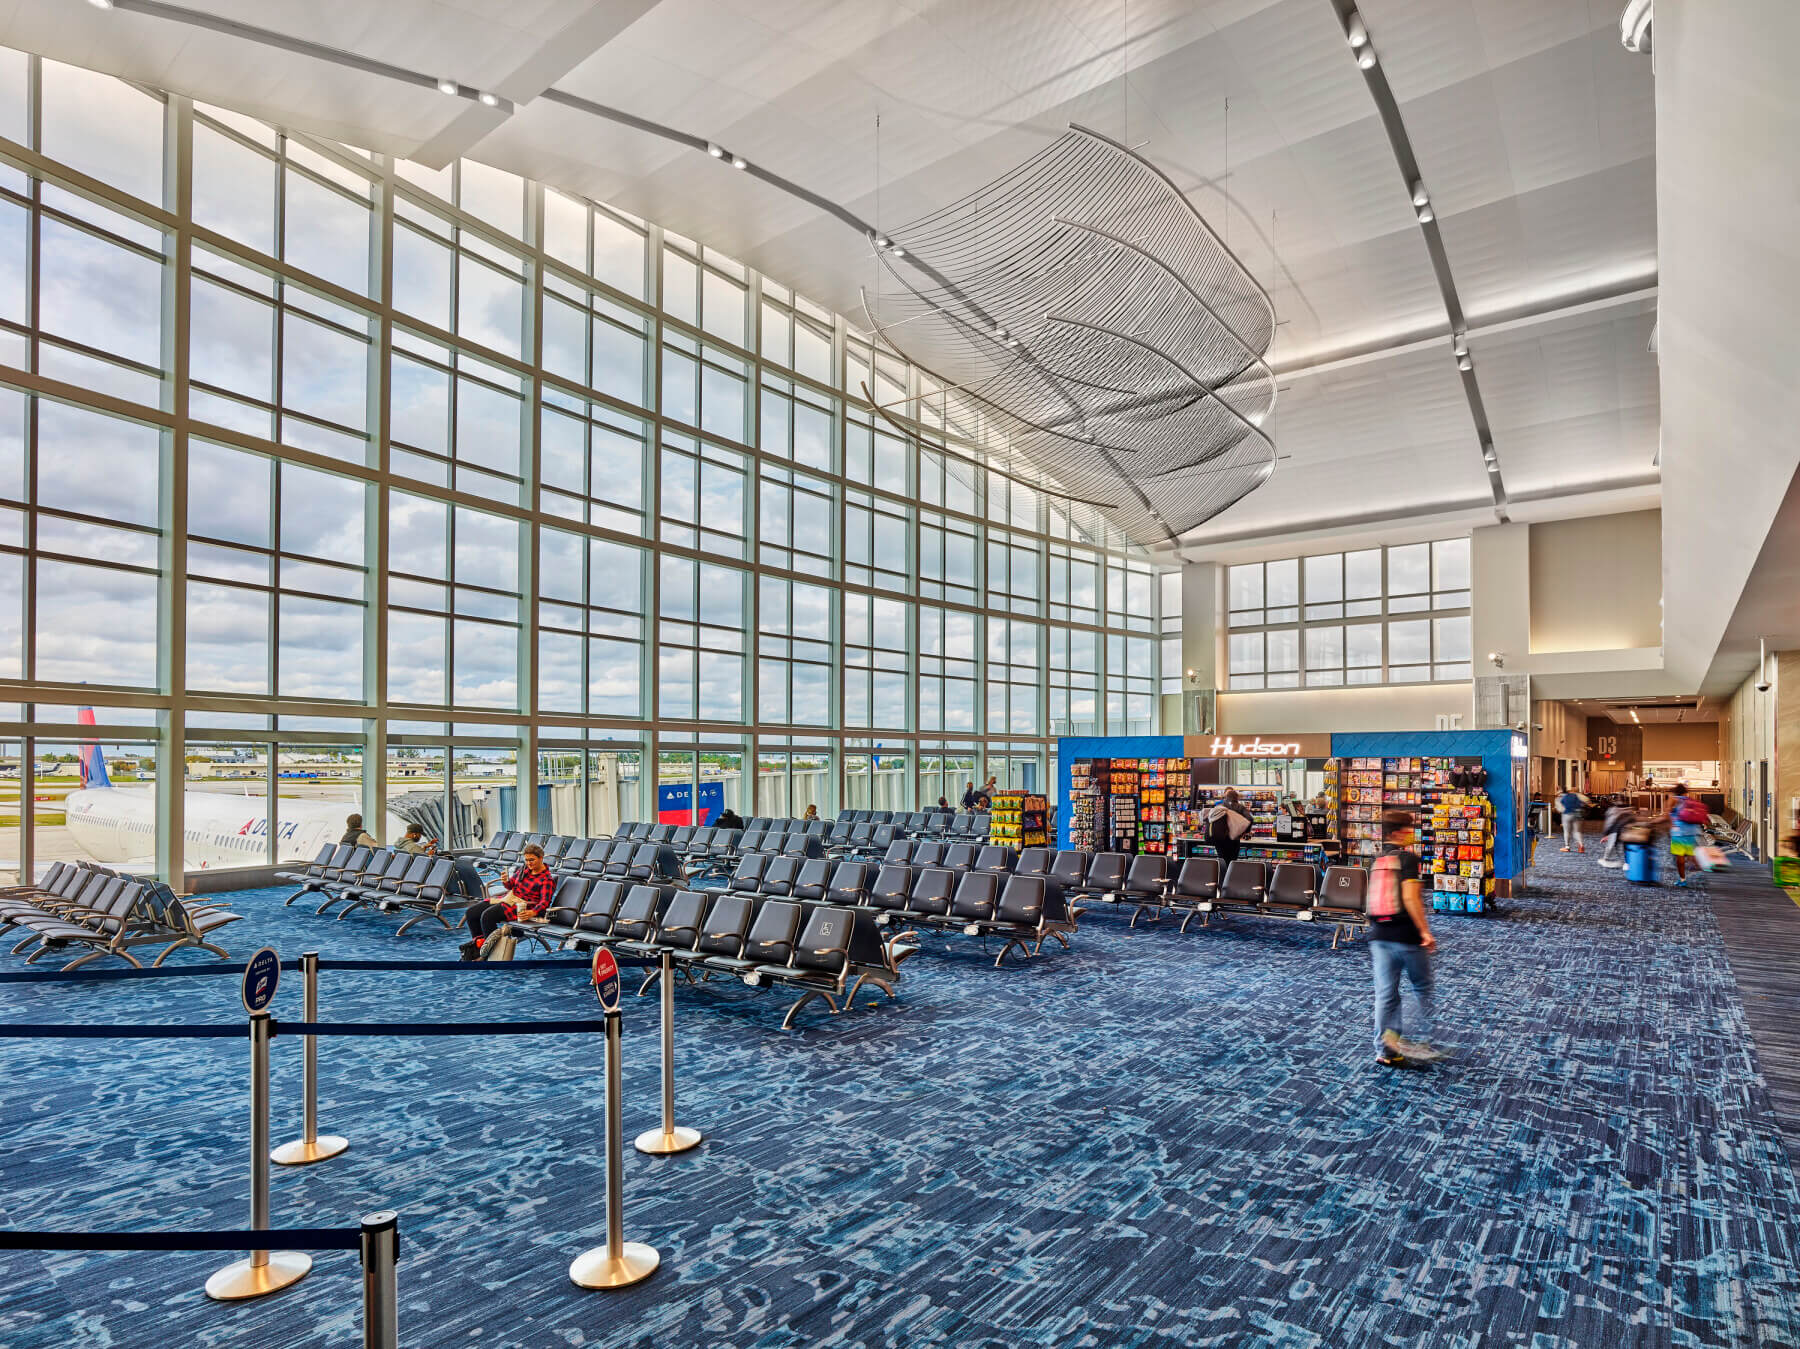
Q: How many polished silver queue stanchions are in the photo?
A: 5